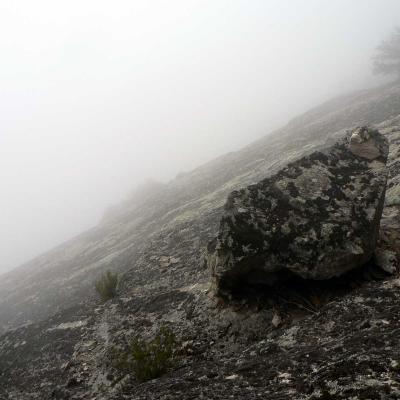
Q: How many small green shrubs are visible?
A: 2